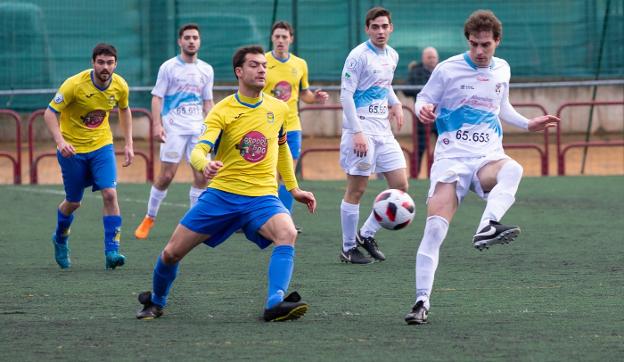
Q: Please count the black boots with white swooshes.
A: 4